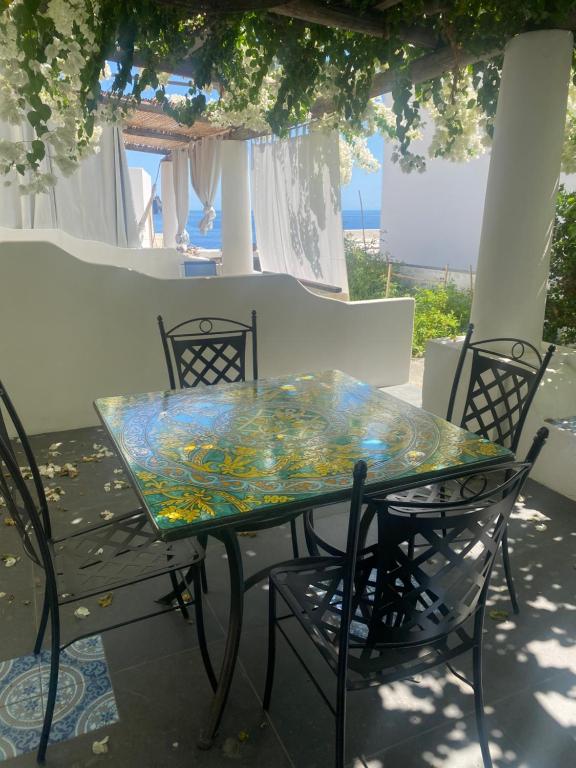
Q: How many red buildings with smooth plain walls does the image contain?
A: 0